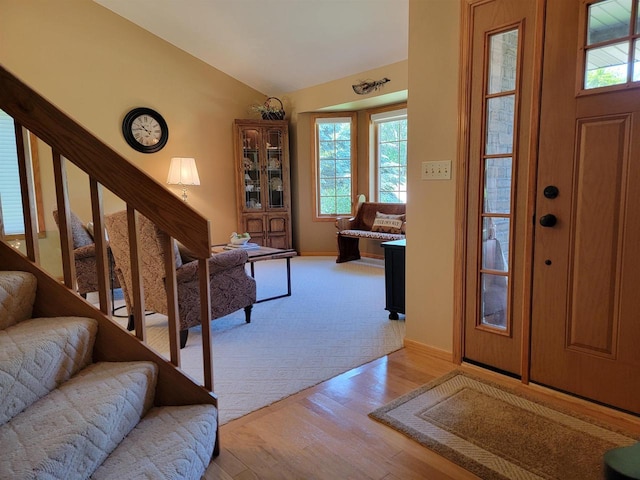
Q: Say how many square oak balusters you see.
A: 6